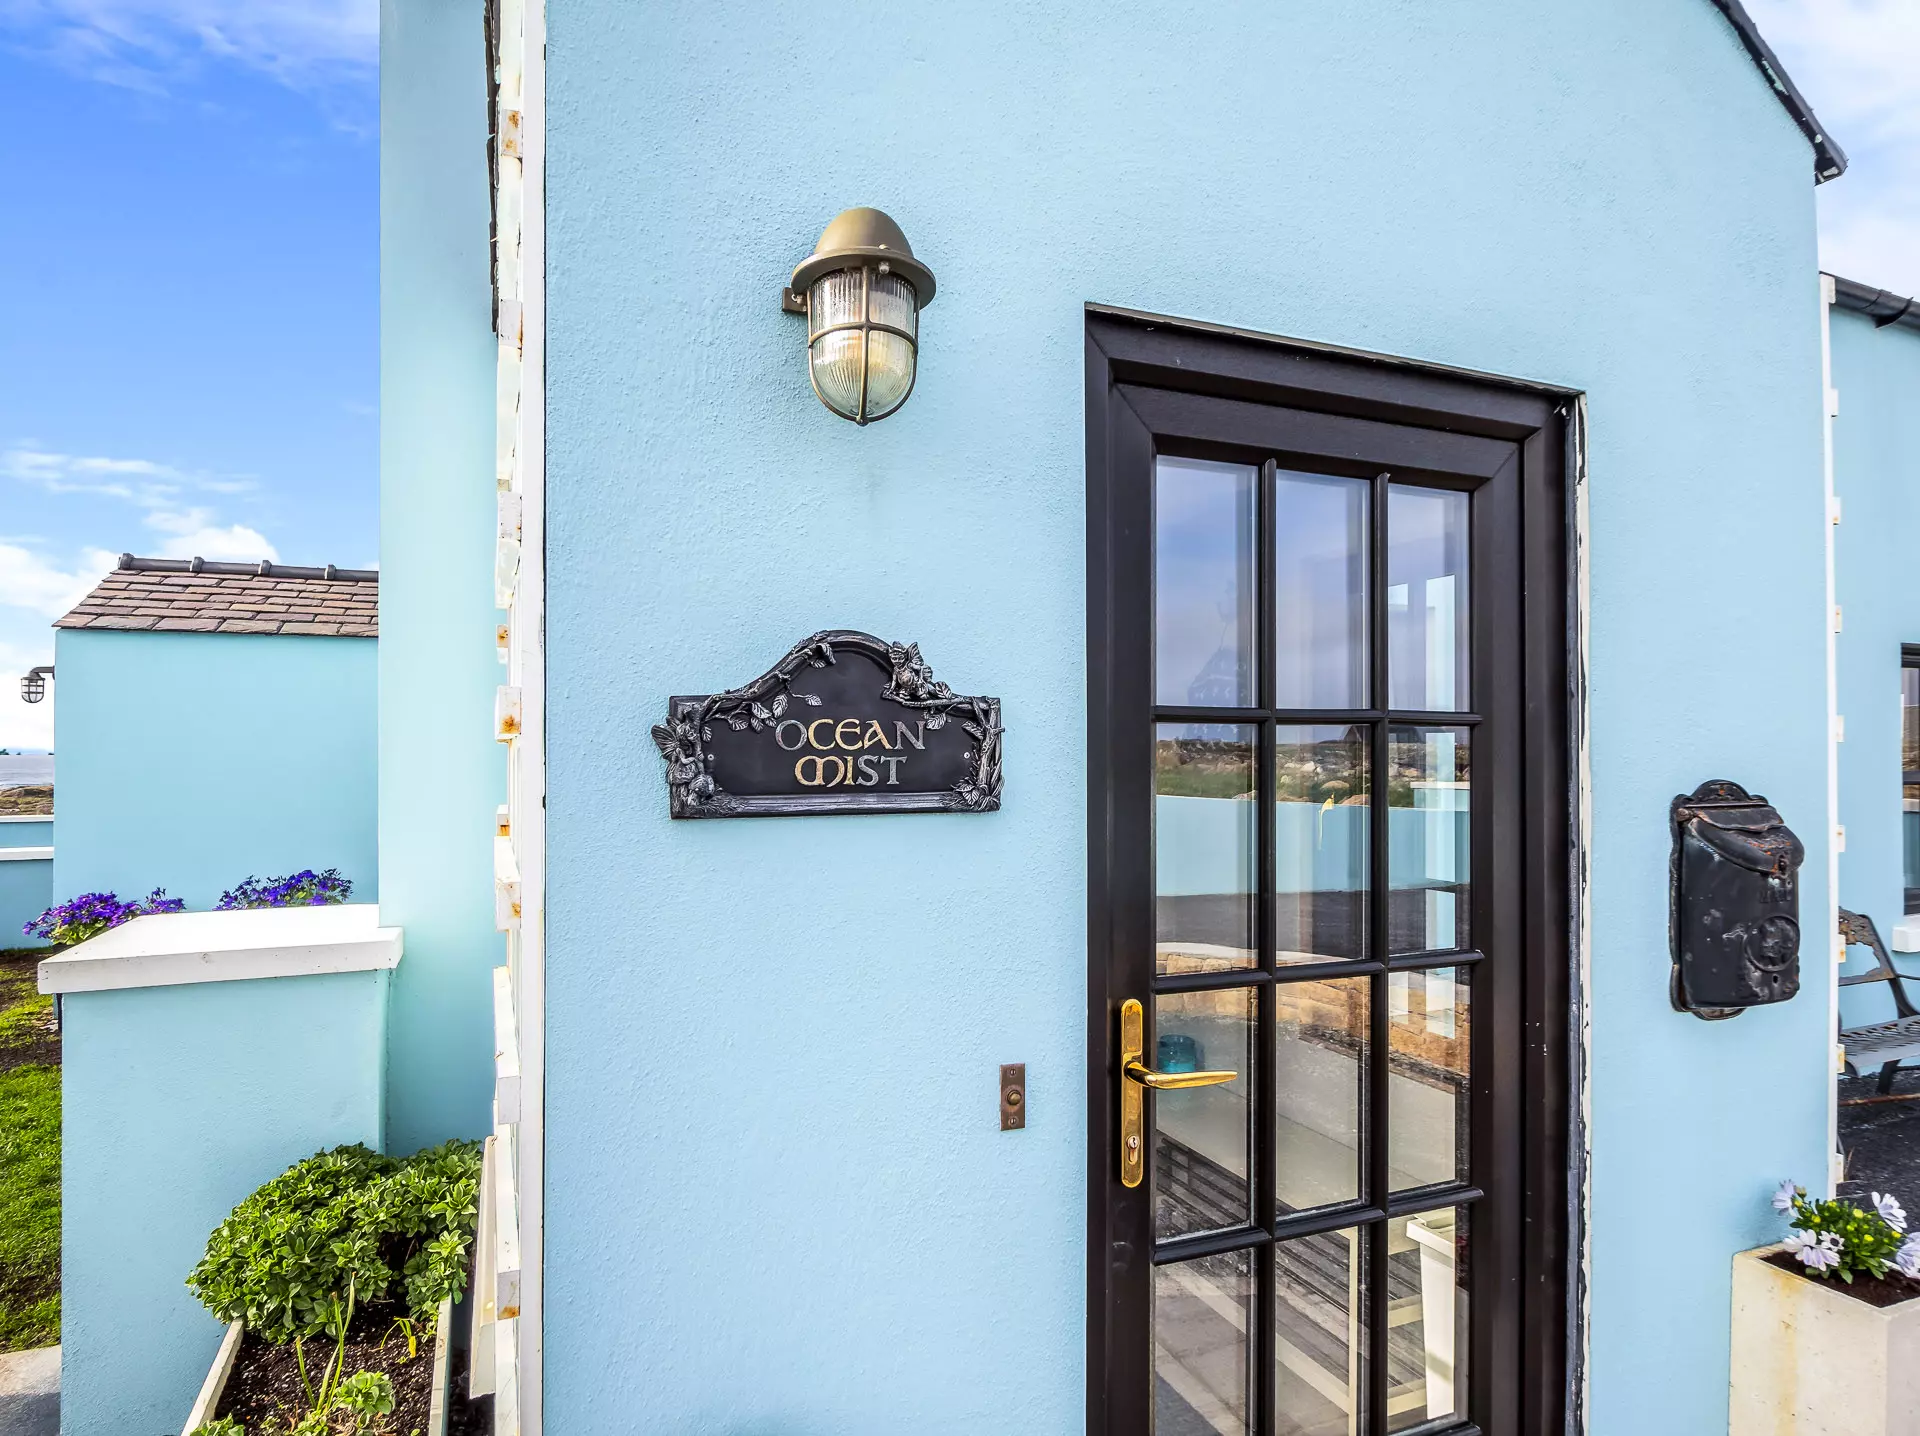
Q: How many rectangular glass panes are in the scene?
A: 12